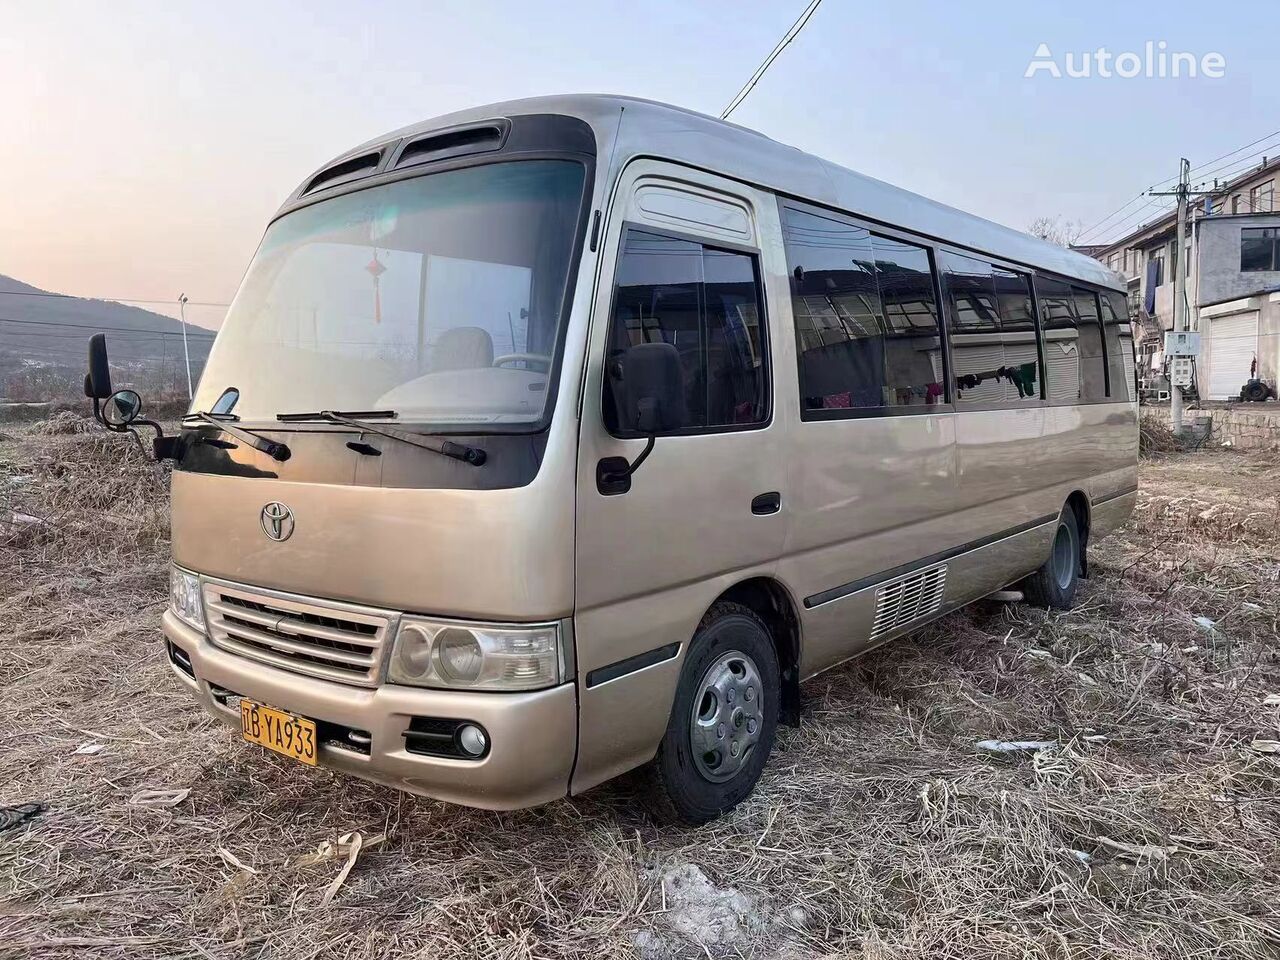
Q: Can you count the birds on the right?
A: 0